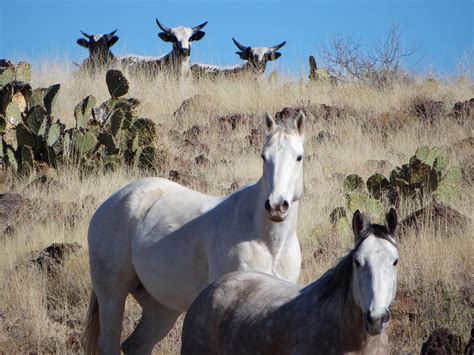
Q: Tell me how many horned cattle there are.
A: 3